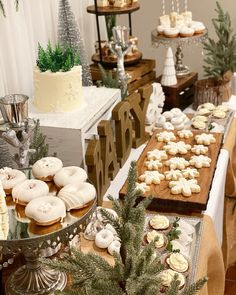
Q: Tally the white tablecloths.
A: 1